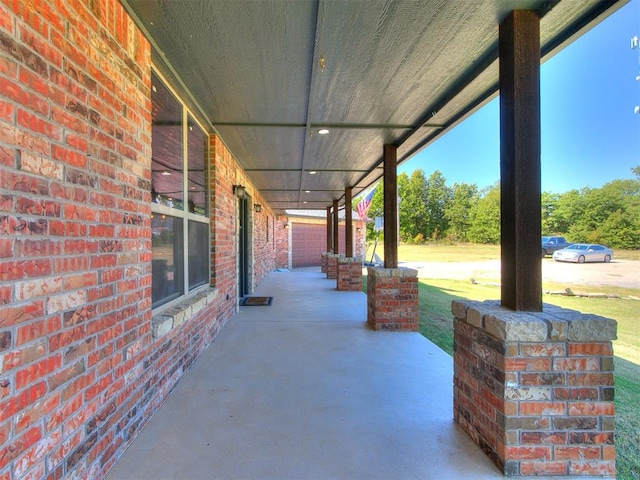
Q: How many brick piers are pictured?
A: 5